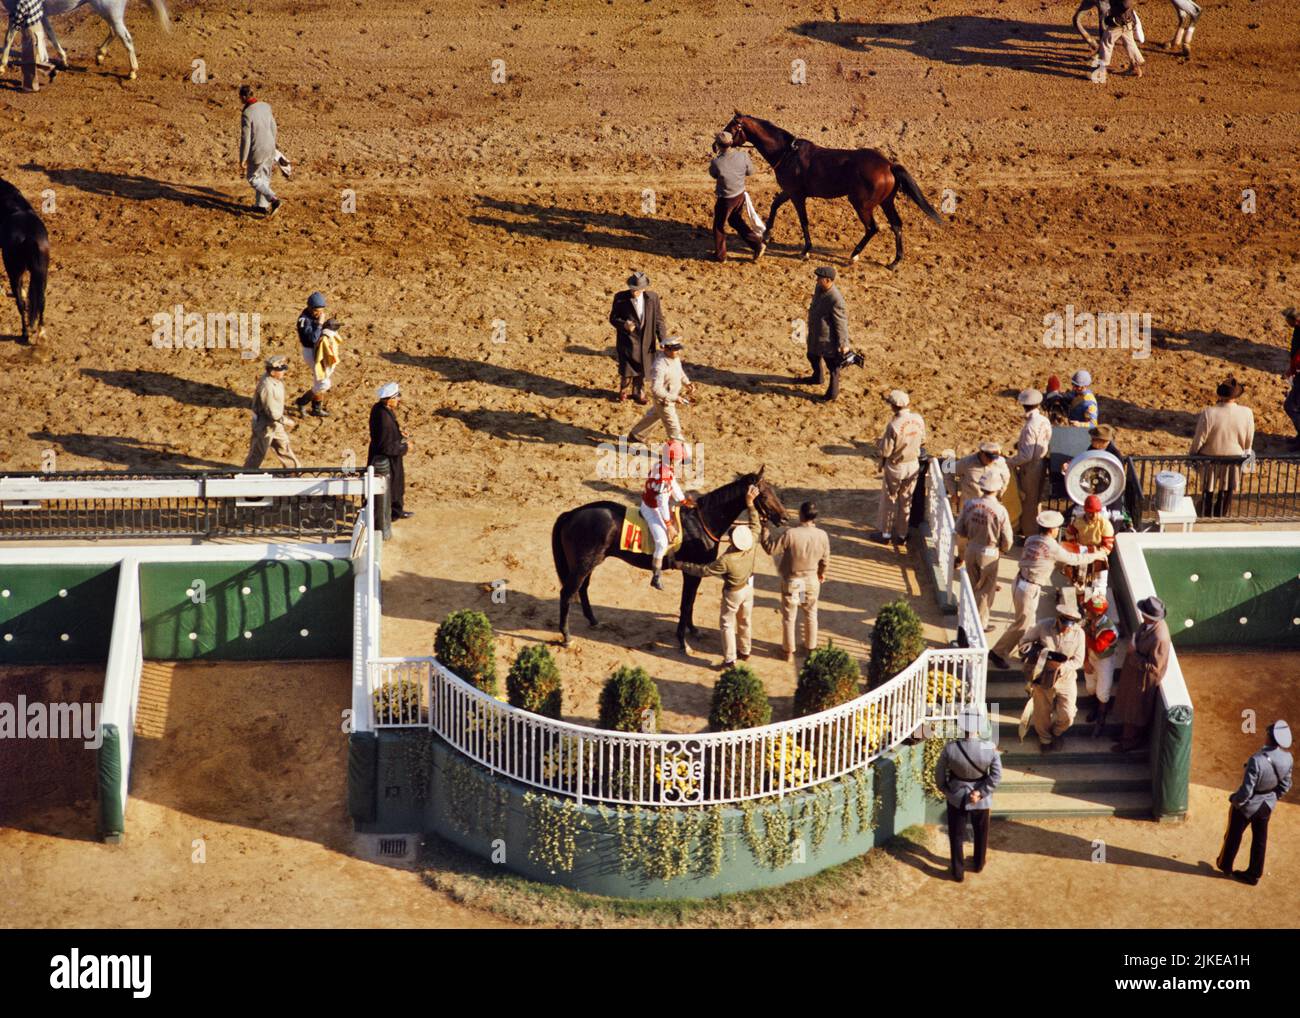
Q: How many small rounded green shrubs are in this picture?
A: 6